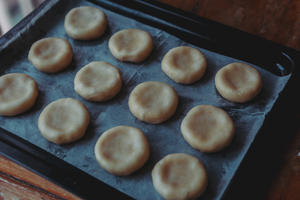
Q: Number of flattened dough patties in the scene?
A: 12